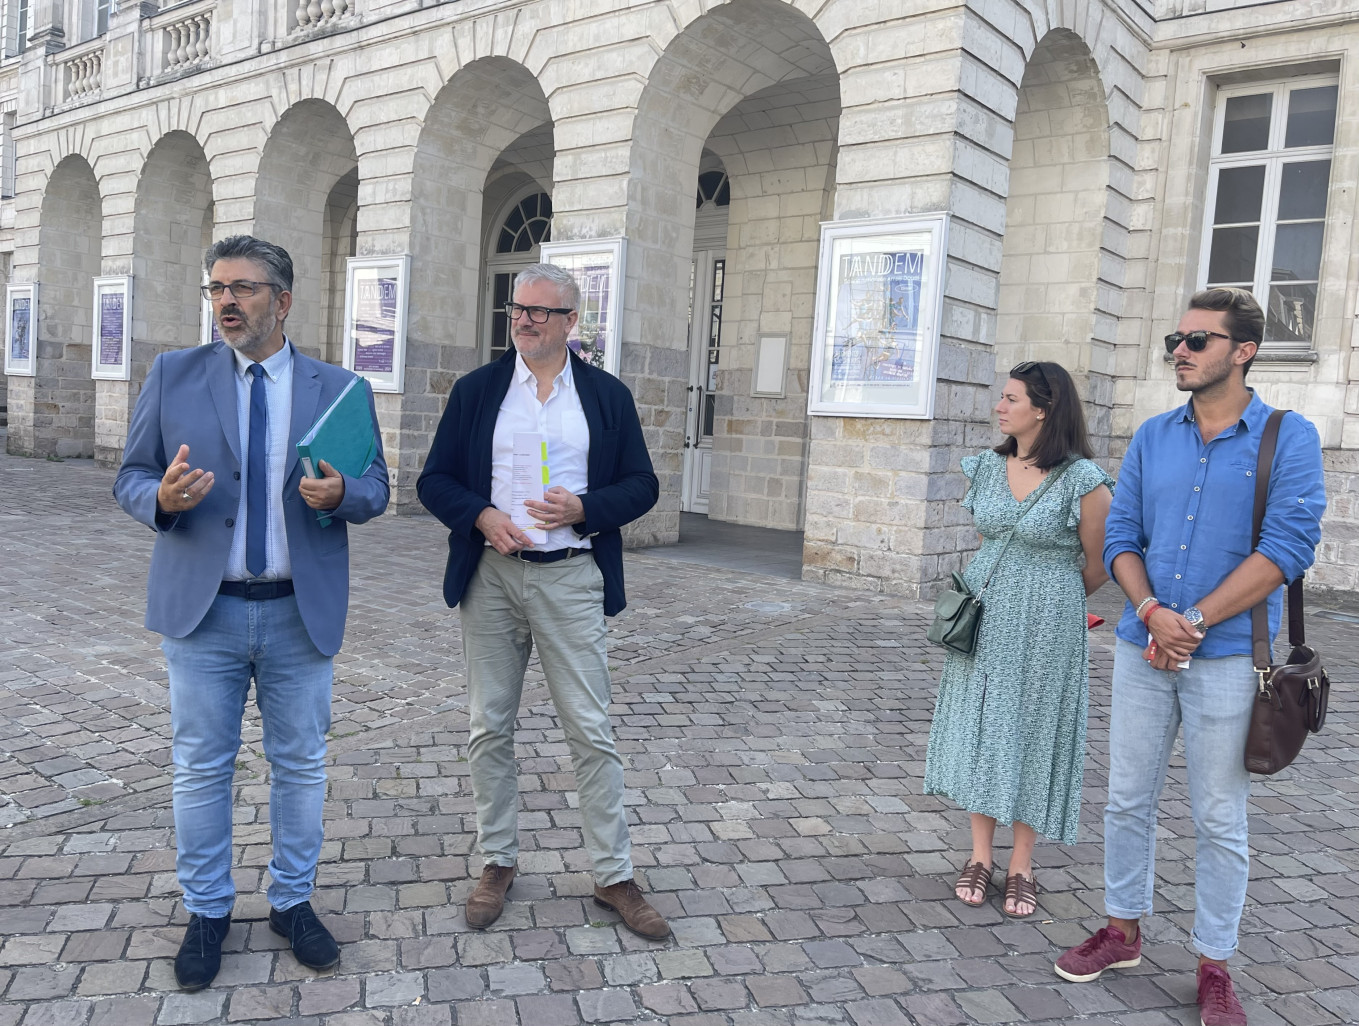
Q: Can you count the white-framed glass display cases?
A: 6